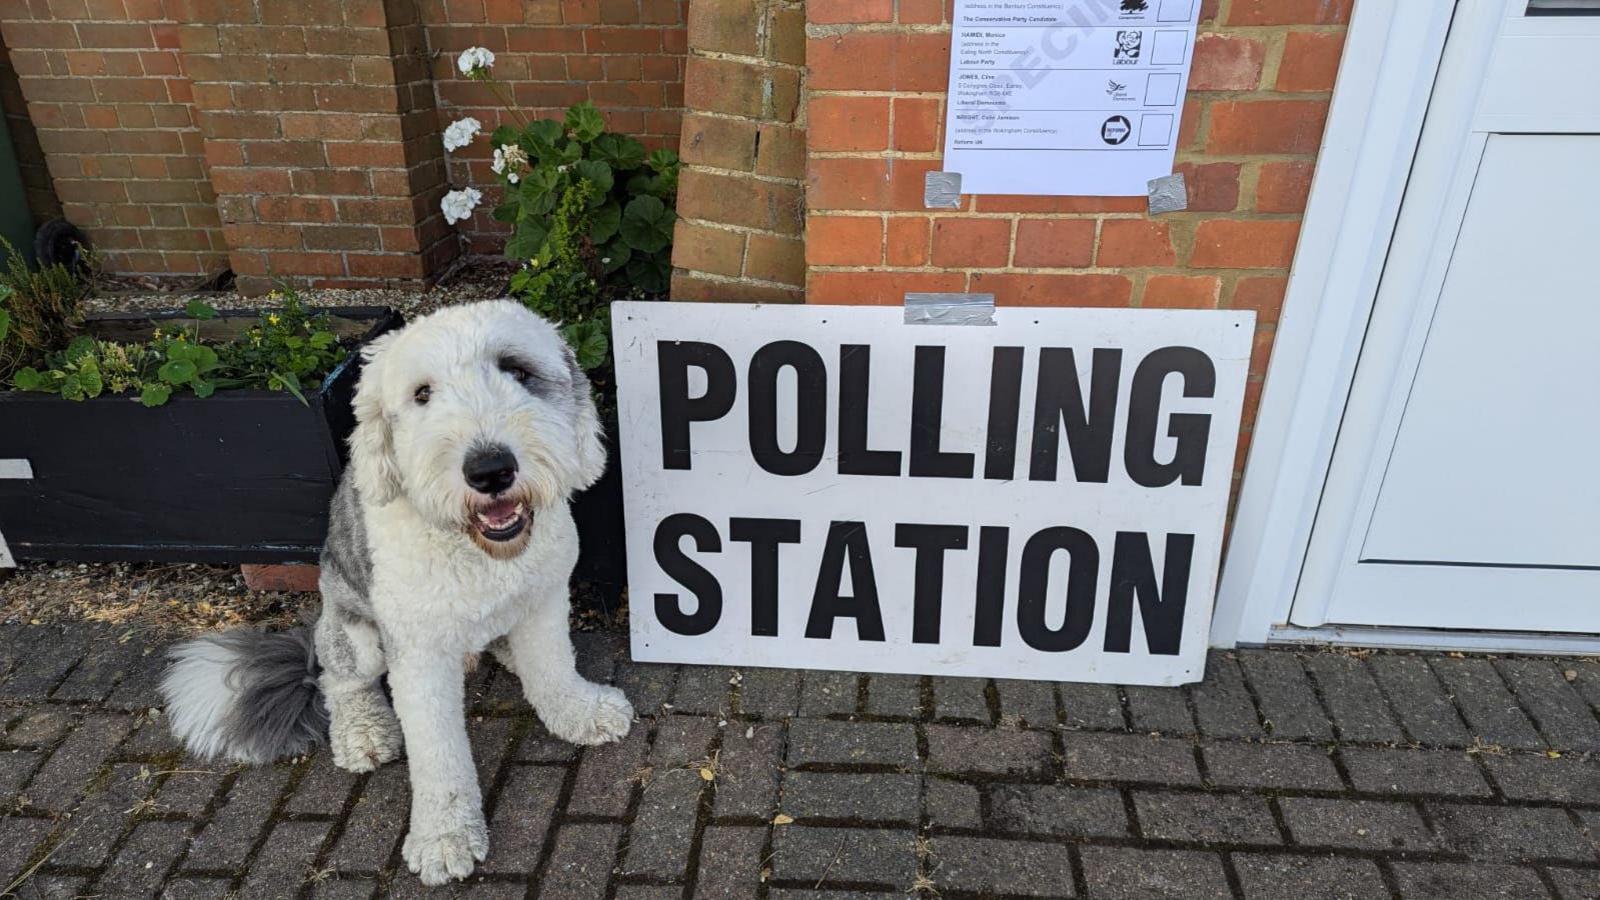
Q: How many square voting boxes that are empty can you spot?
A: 4